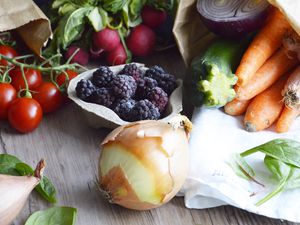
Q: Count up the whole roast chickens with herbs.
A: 0